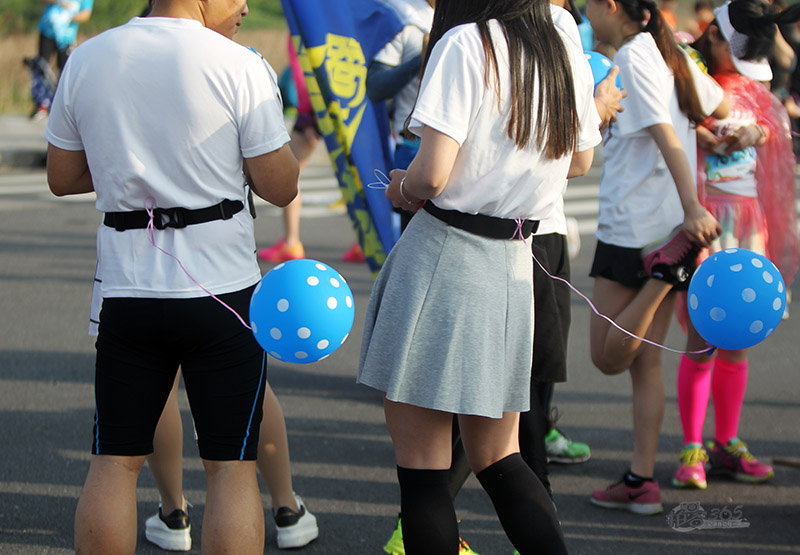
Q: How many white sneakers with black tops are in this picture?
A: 2